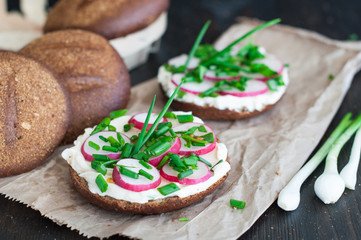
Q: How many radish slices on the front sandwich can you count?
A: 6